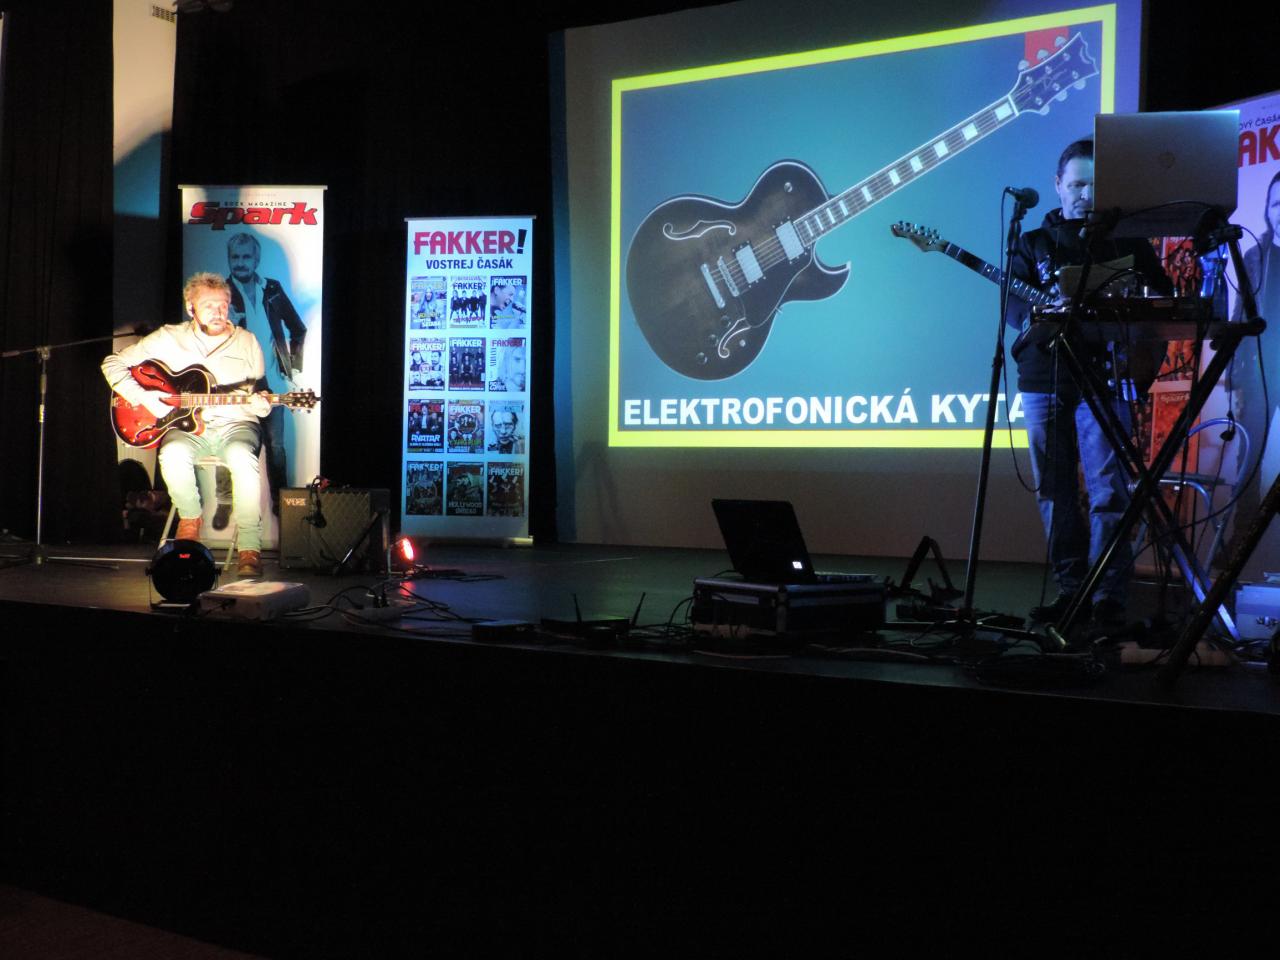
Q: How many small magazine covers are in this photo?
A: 12